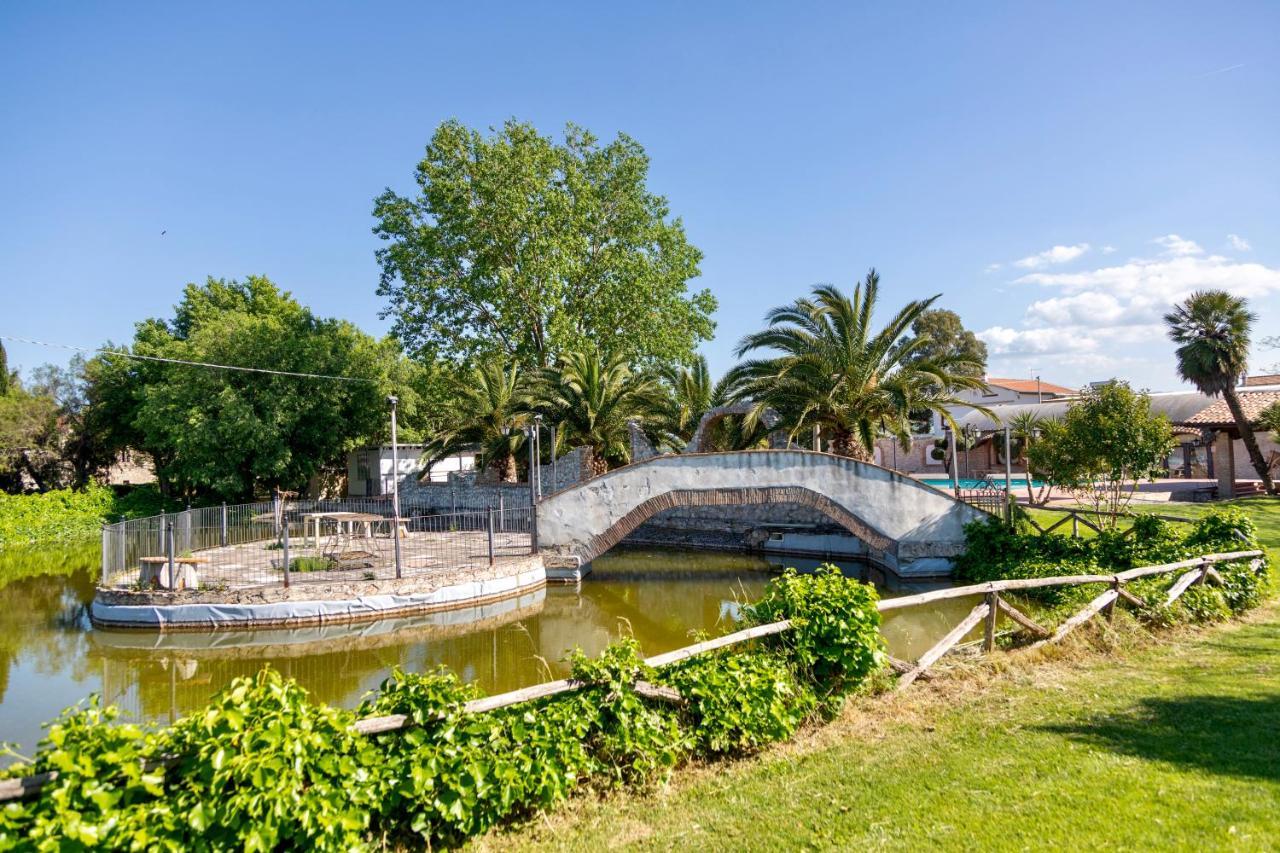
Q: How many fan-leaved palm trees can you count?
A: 1